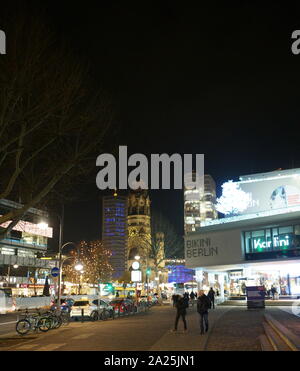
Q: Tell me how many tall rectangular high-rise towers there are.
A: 2